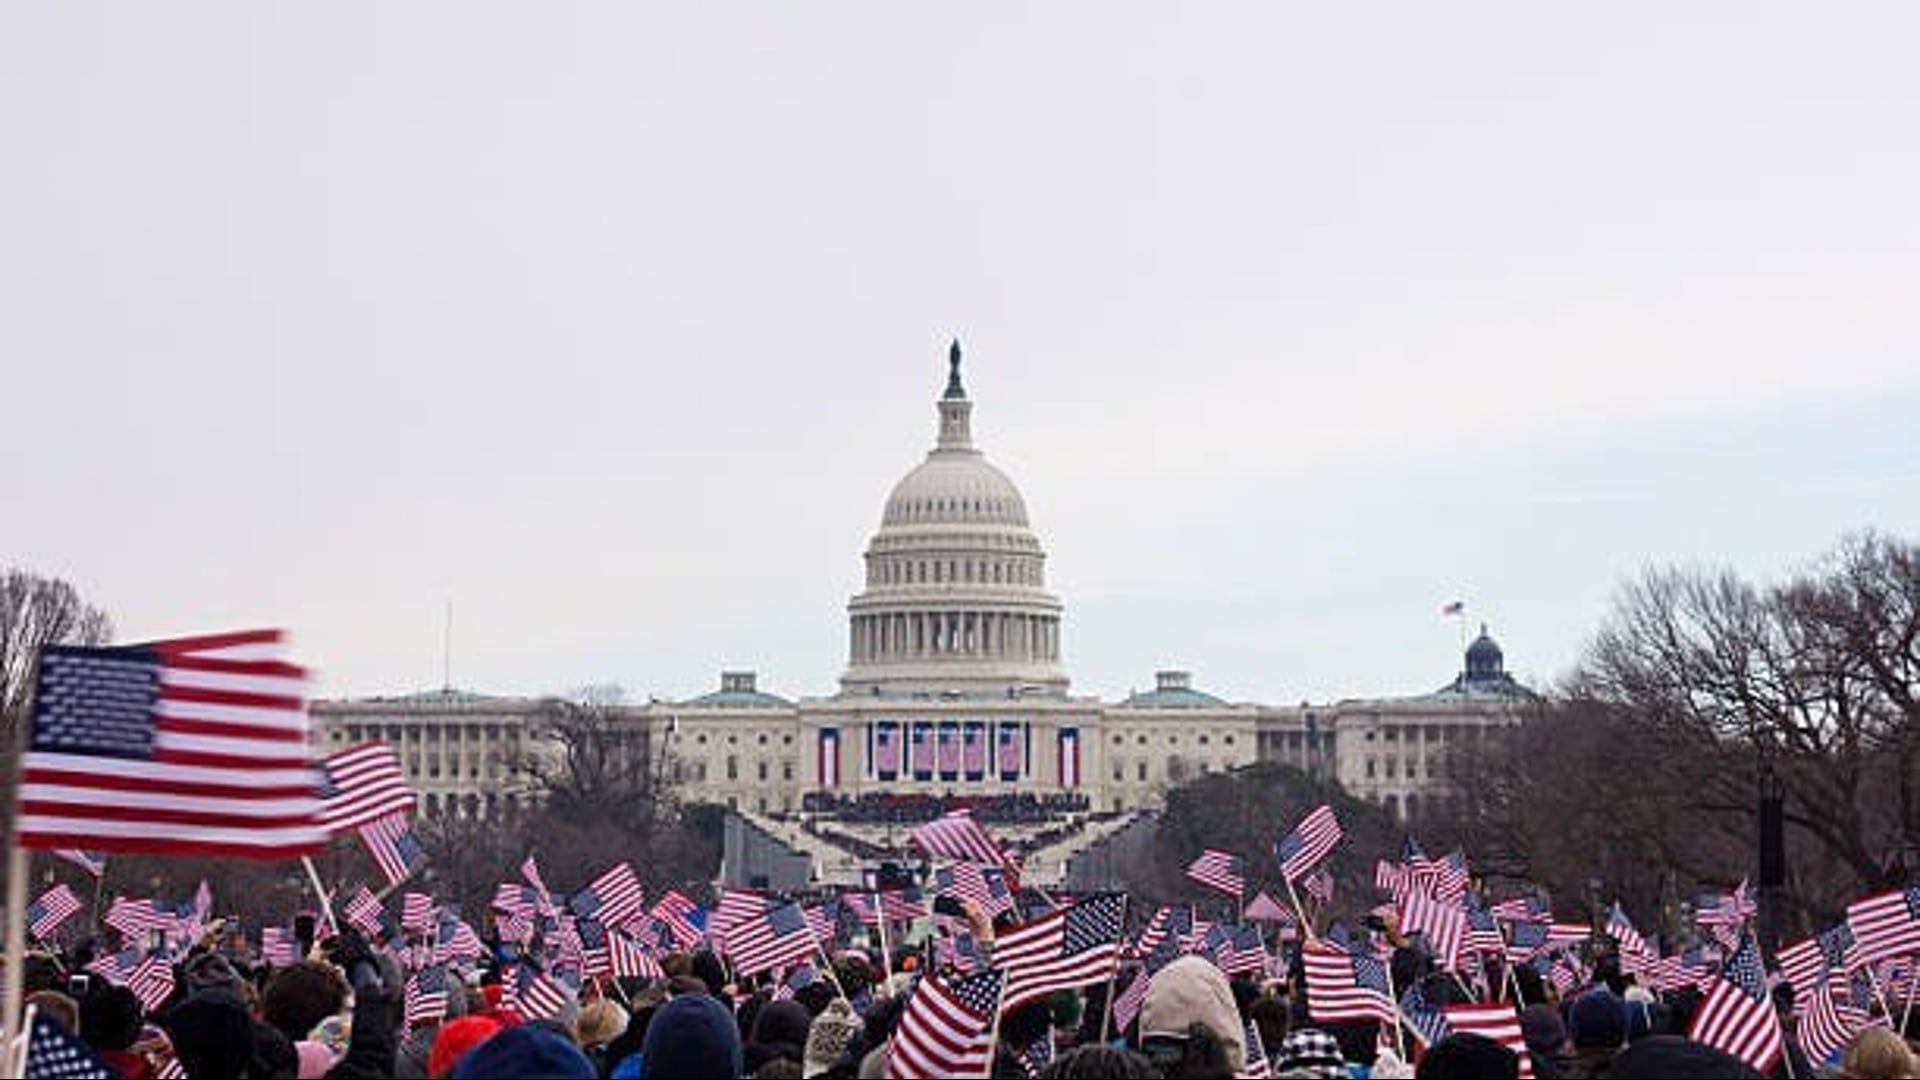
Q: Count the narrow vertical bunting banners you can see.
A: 2